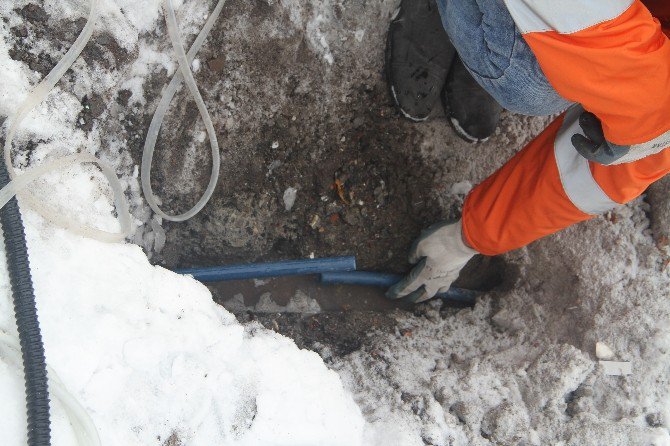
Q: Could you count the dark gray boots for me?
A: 2